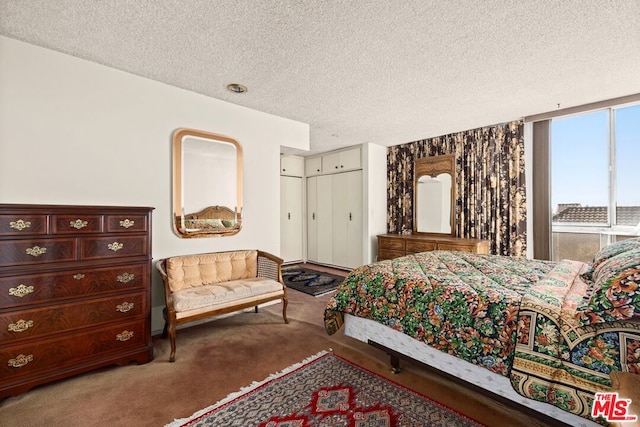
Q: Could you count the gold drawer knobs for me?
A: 11